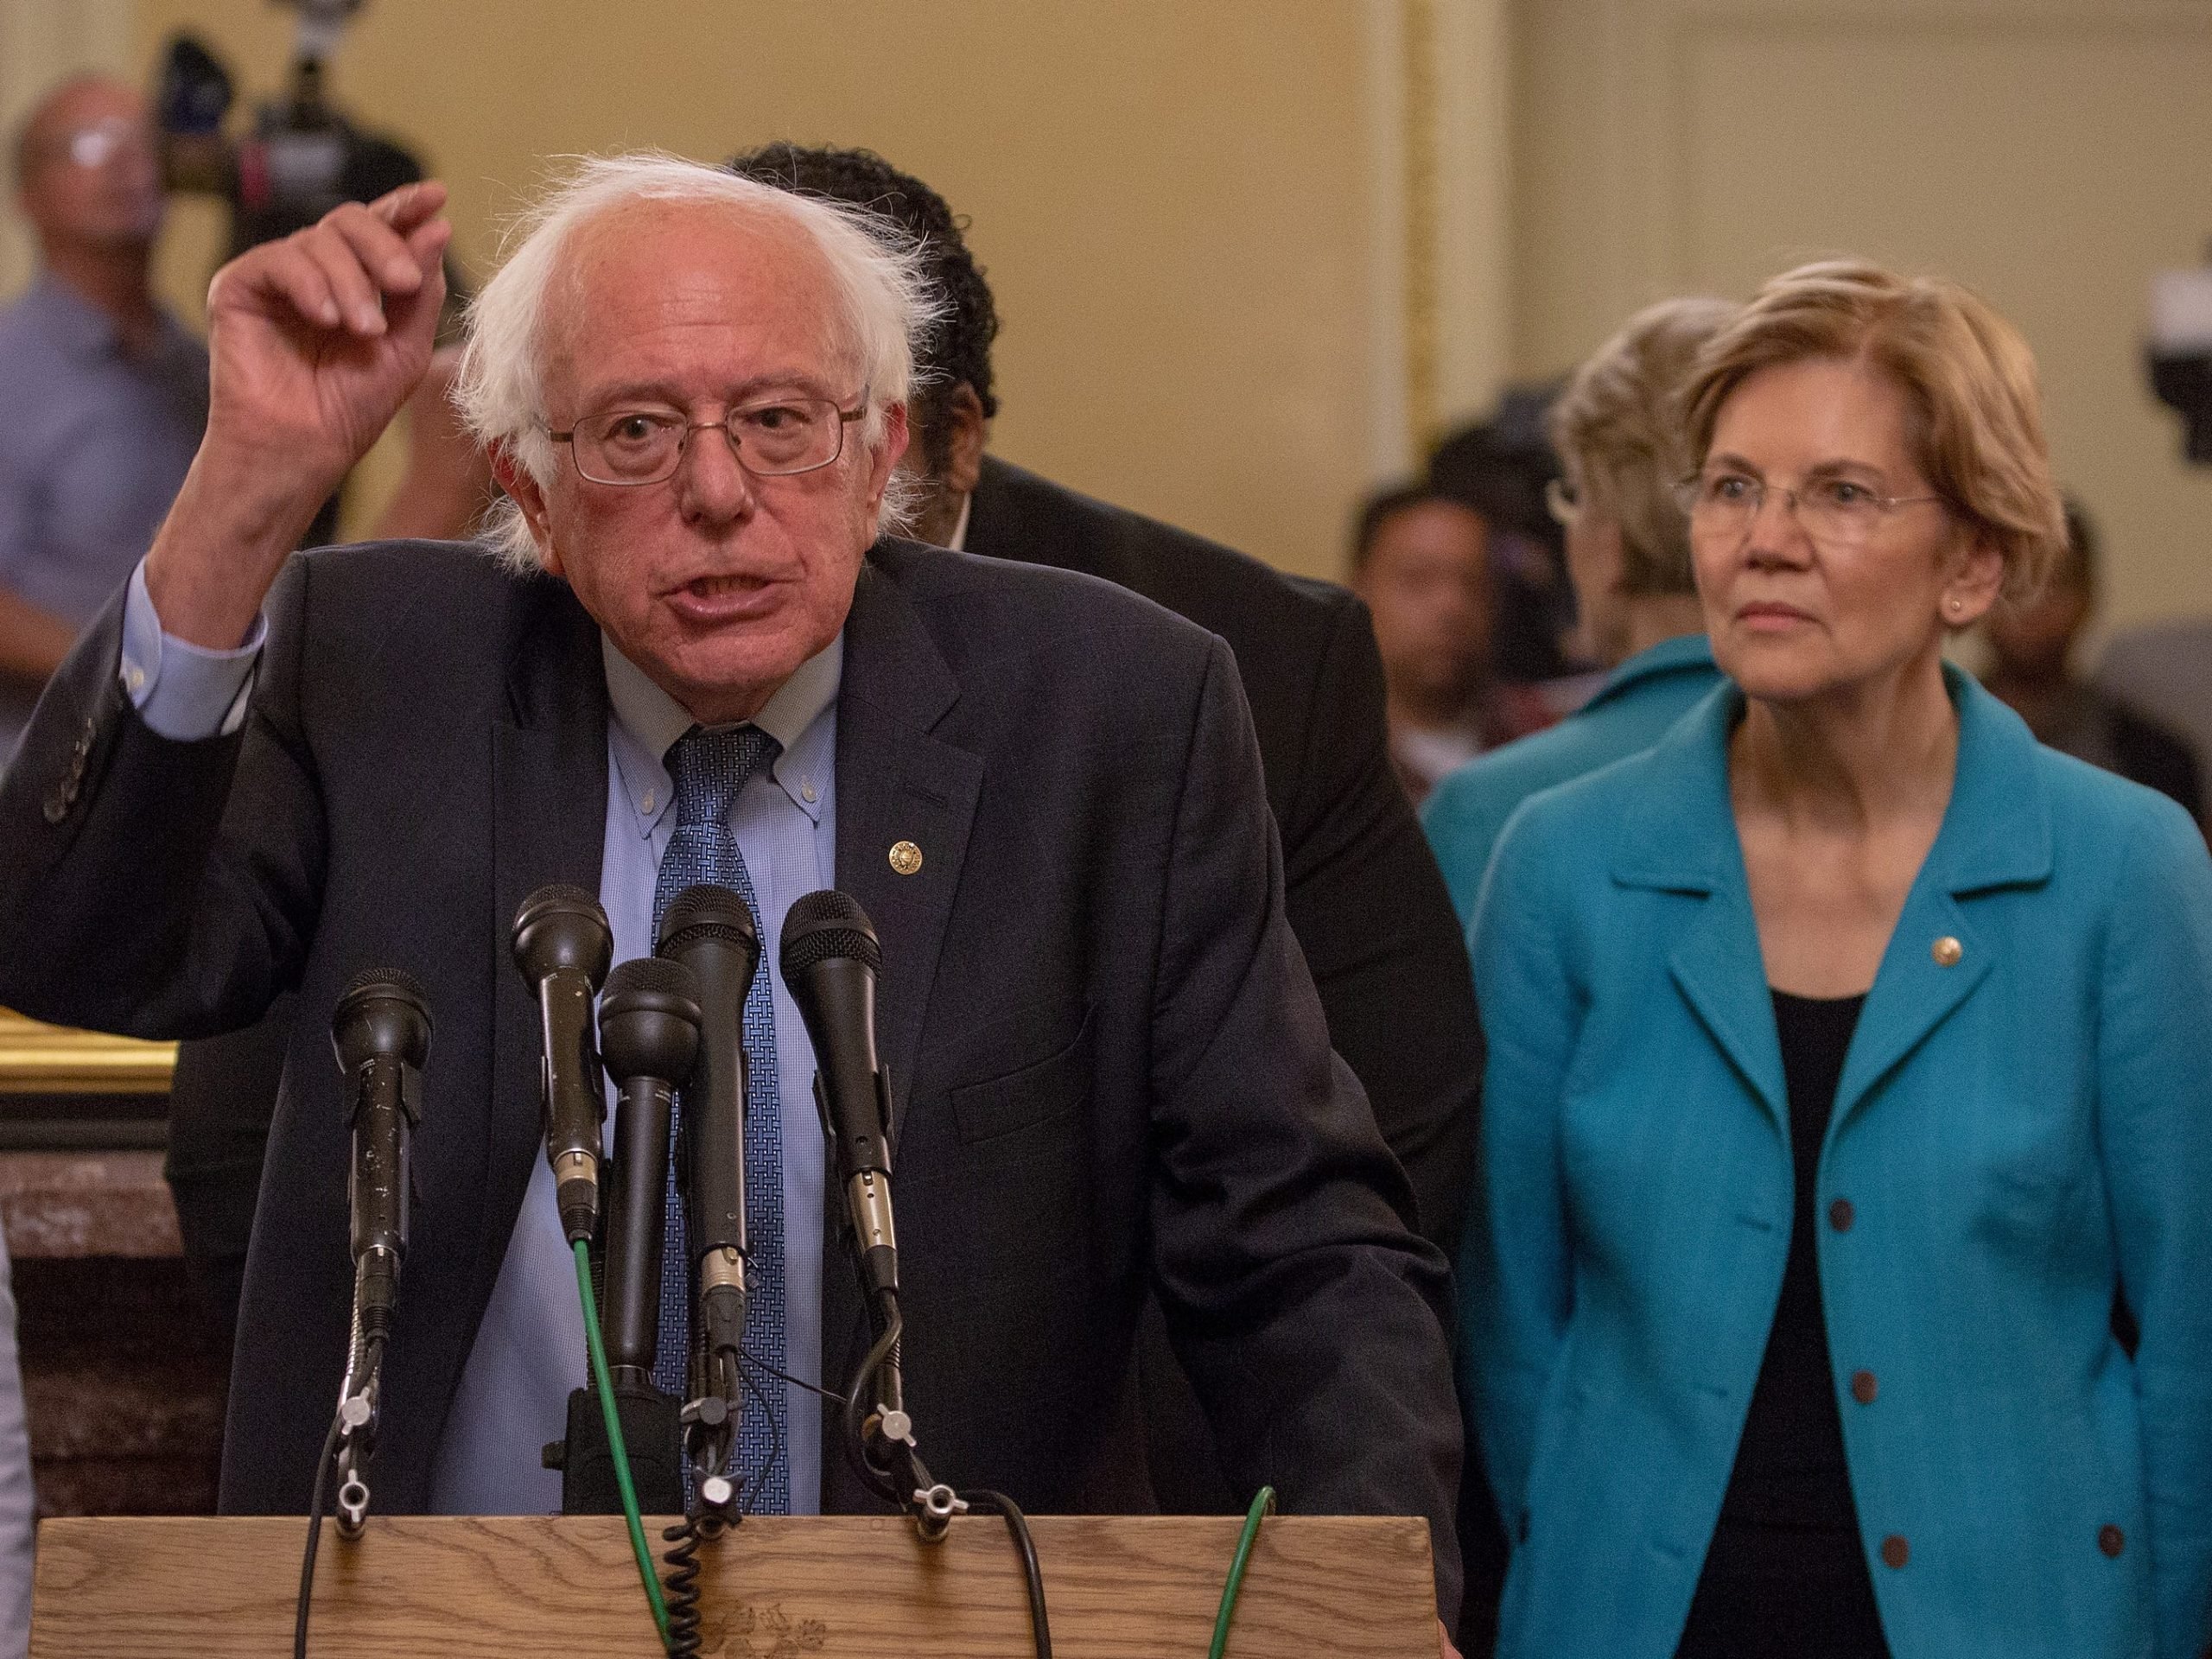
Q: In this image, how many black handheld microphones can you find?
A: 5